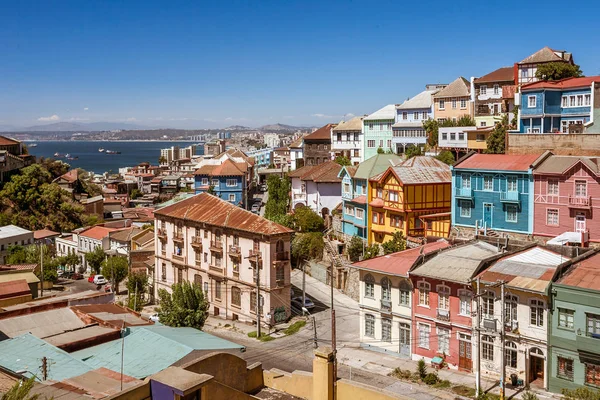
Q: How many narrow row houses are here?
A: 4